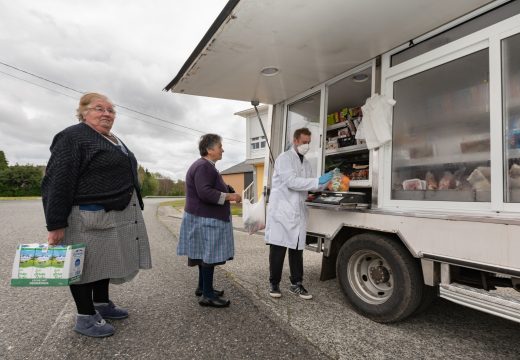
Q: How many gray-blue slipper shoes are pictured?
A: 2